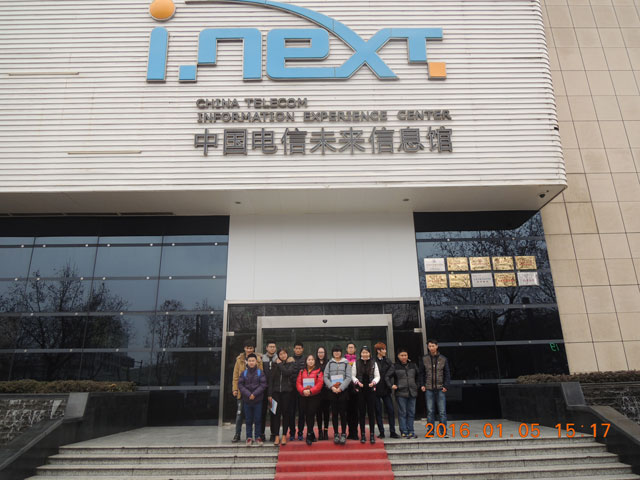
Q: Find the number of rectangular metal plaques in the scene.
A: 10